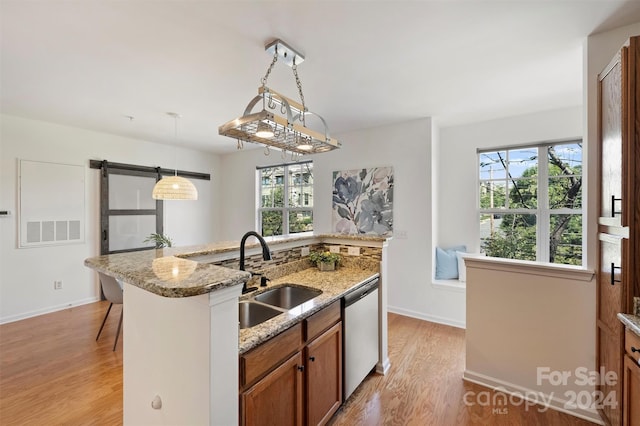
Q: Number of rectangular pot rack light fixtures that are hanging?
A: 1